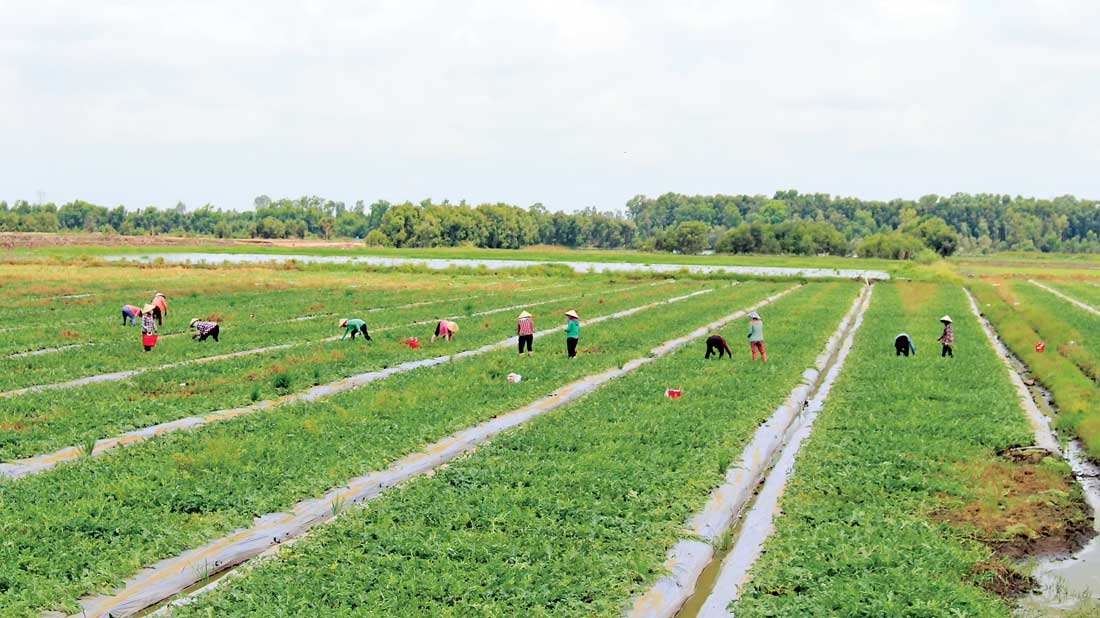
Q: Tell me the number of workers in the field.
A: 12